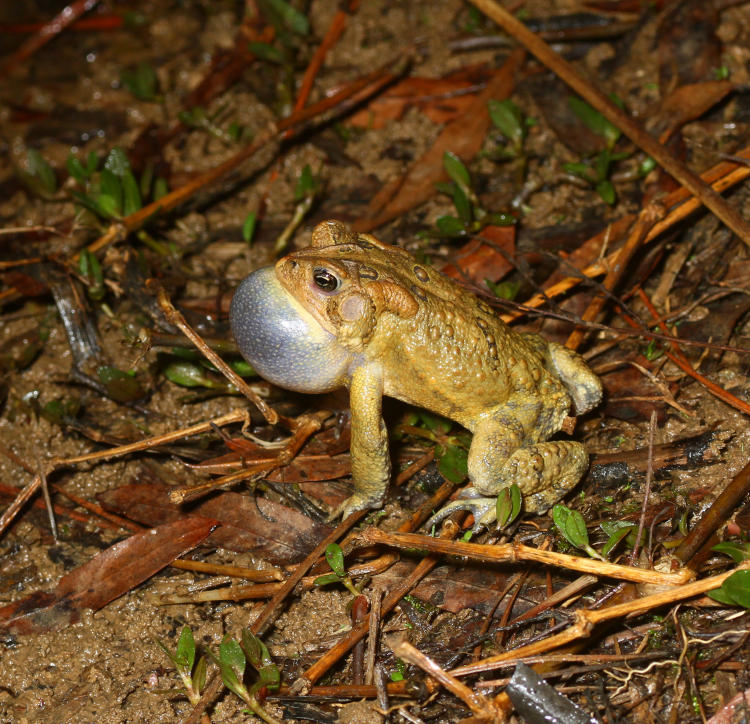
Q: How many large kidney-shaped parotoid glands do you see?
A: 1